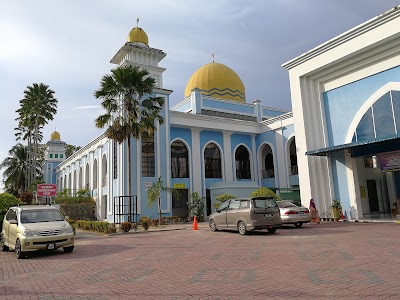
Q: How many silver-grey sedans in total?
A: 1